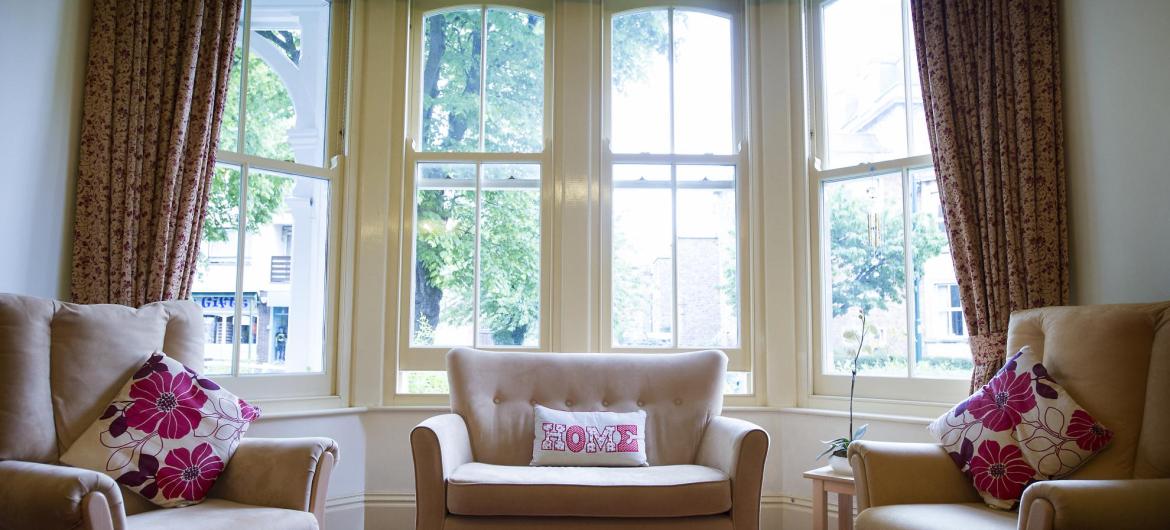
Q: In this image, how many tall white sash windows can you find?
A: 4